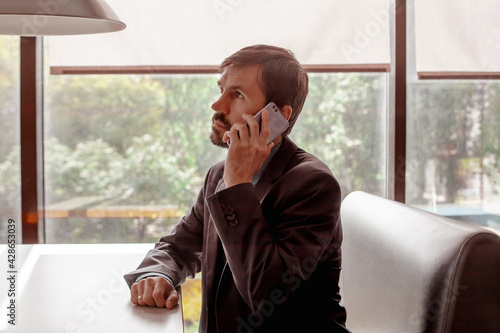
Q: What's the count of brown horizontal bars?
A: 2